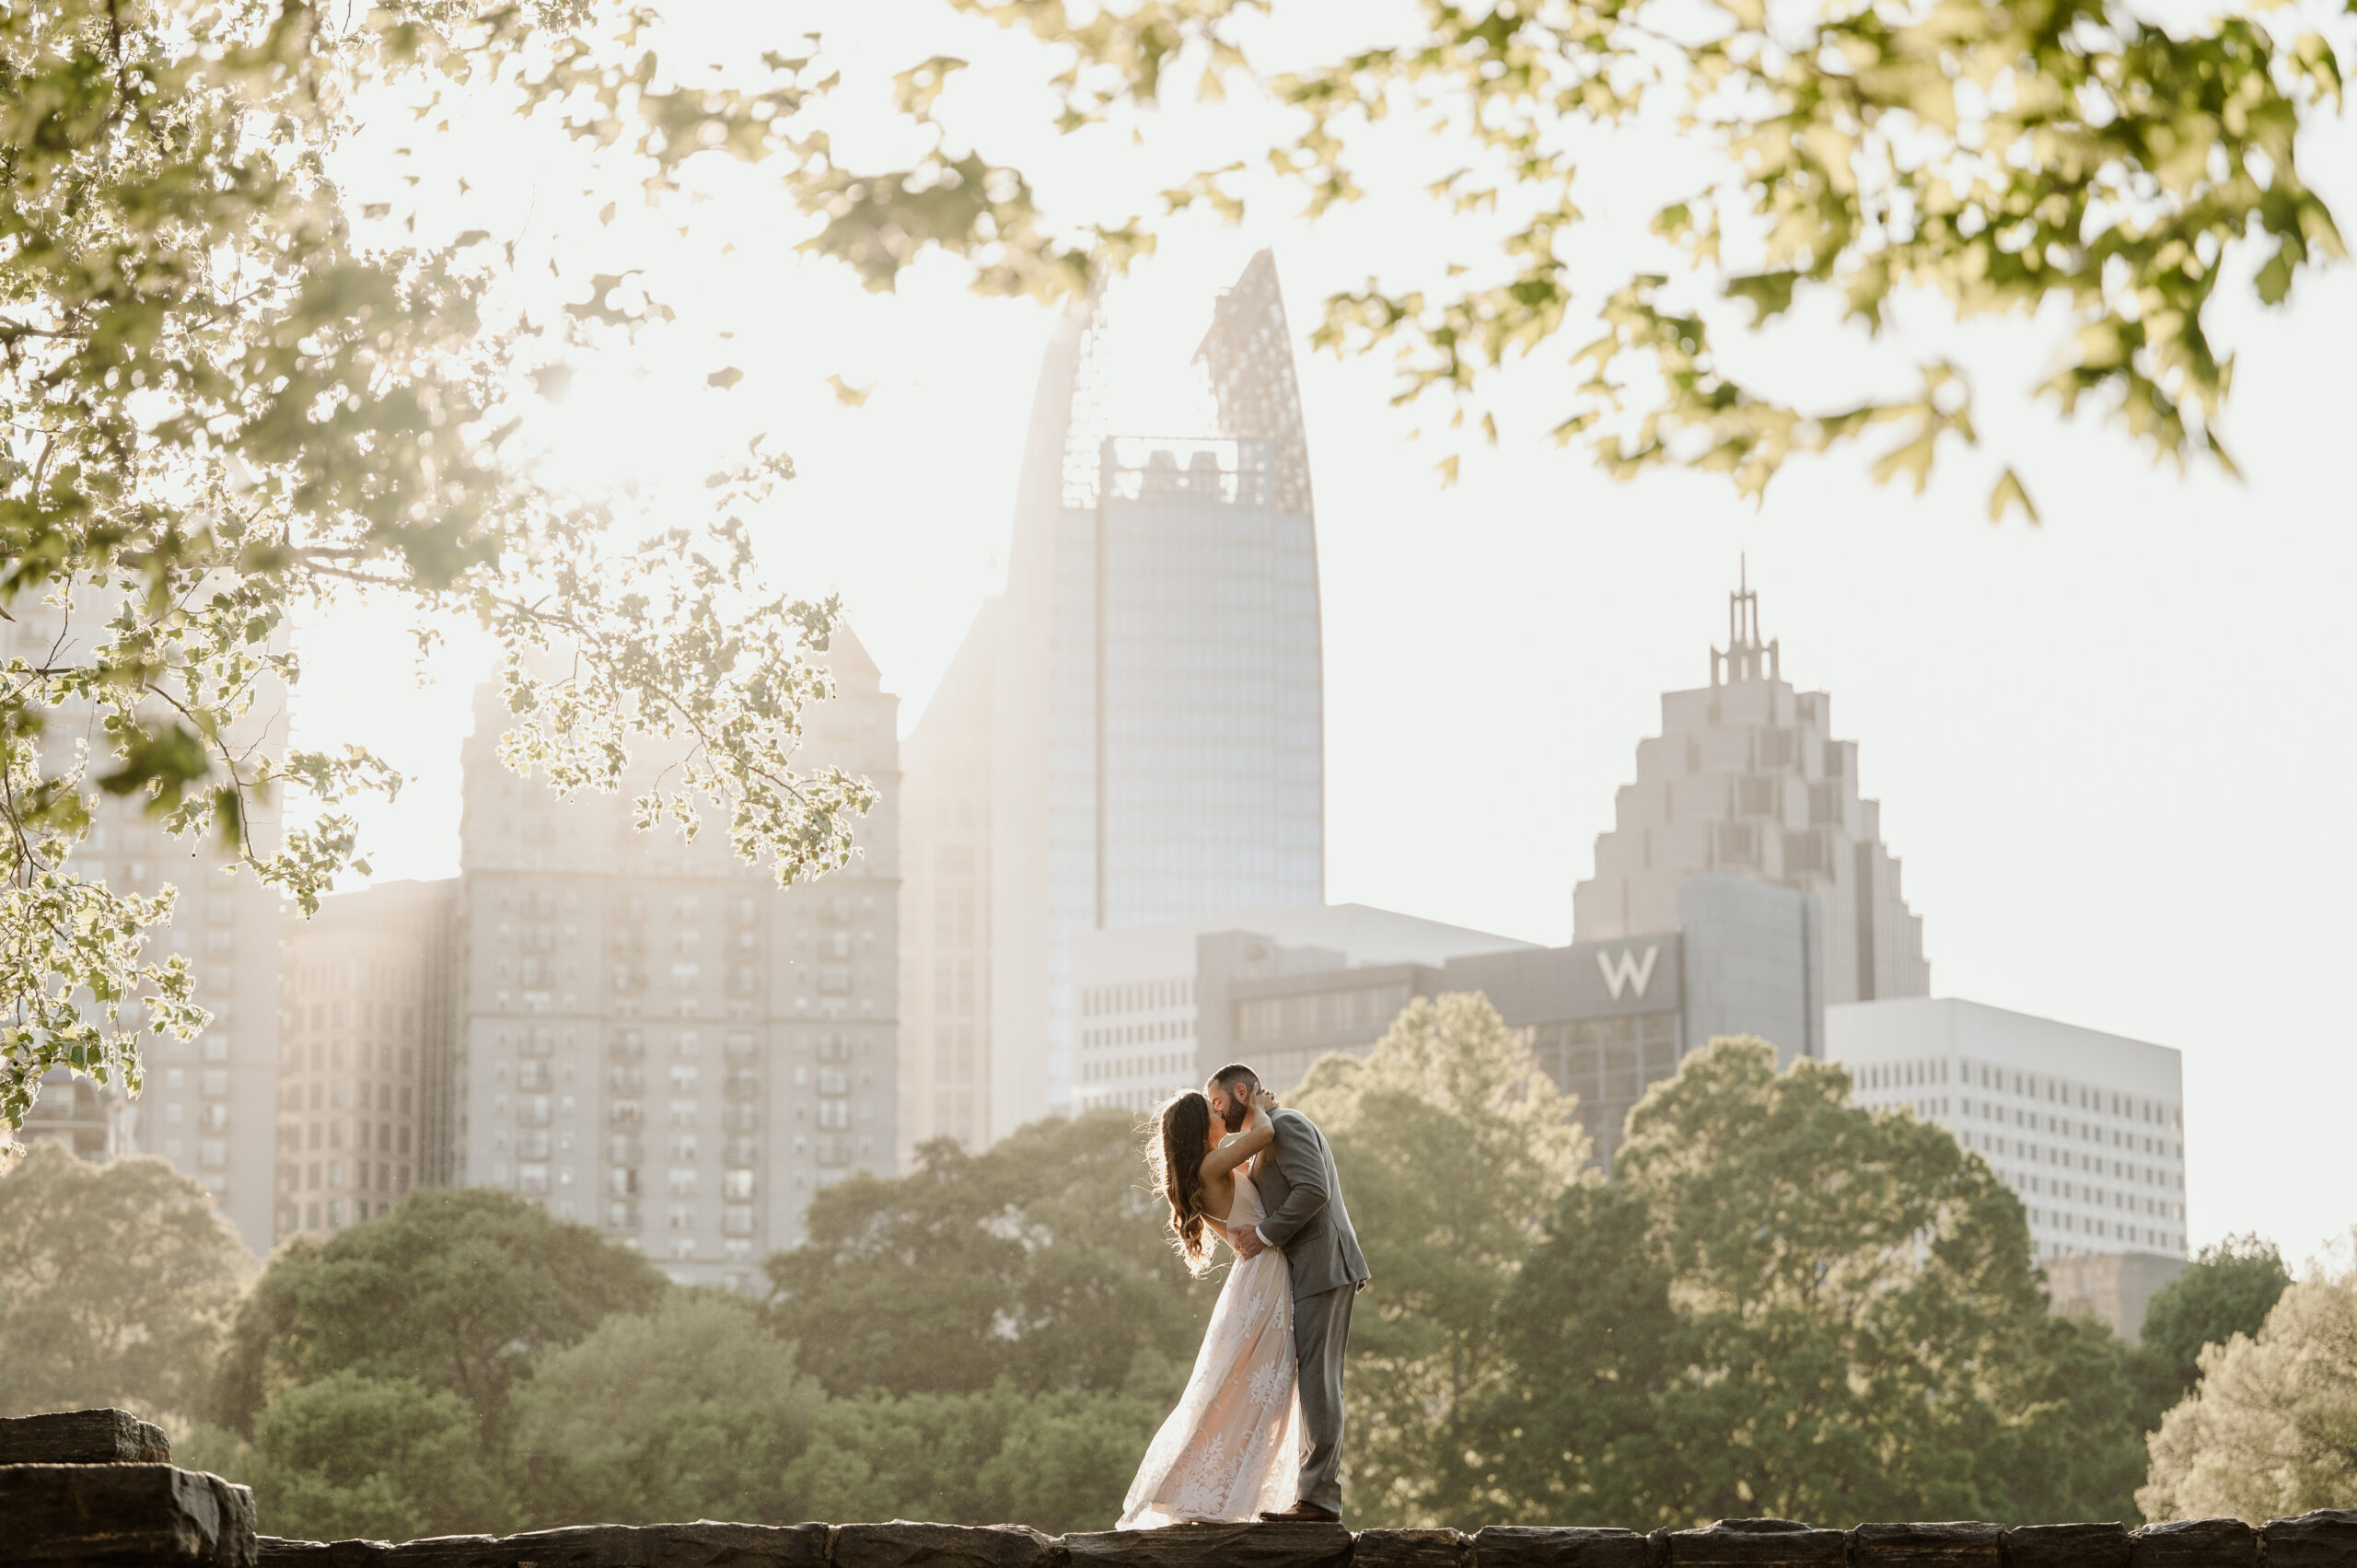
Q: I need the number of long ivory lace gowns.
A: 1